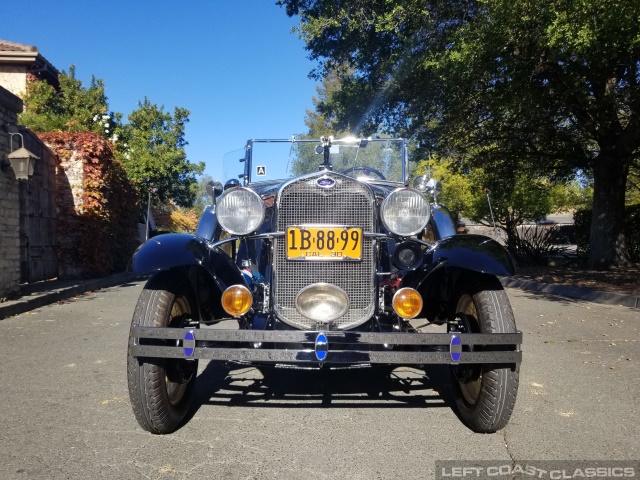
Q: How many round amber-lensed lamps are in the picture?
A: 2